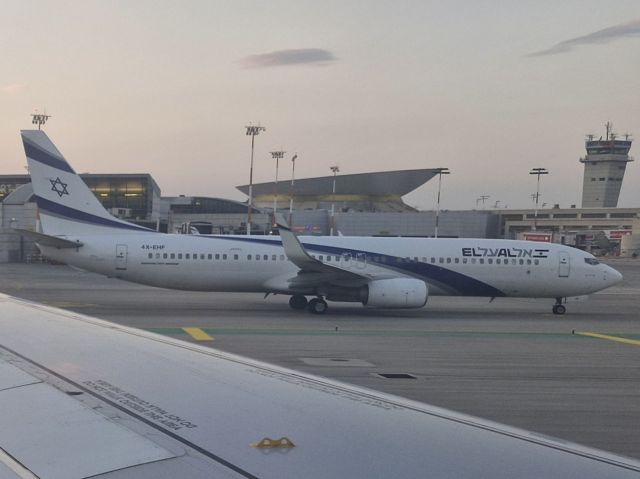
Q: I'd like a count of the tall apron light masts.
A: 7